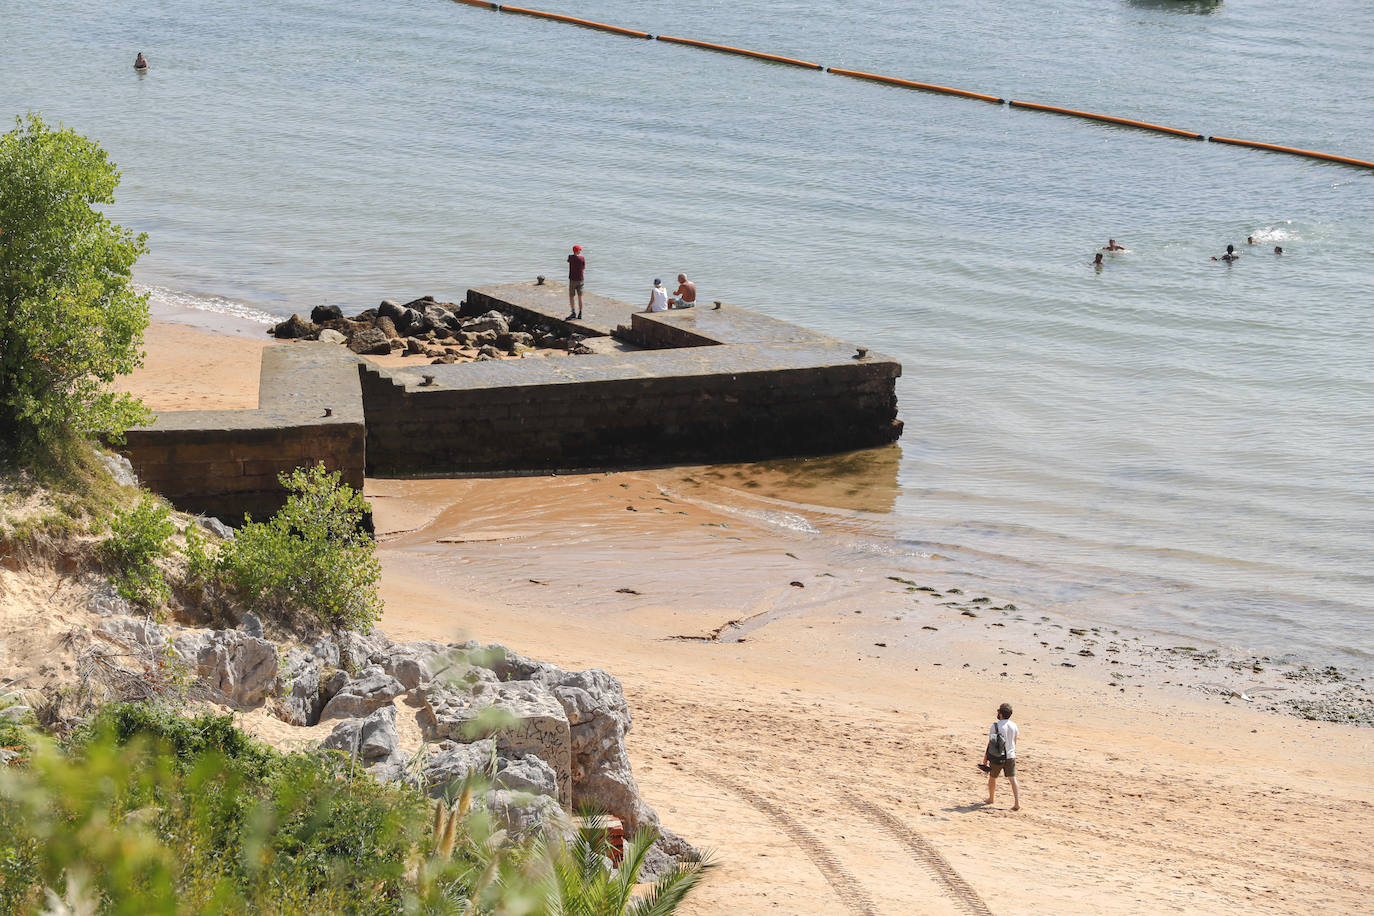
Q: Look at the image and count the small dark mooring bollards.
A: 5